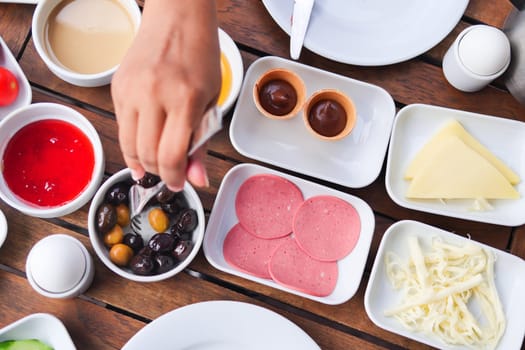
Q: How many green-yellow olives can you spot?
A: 4